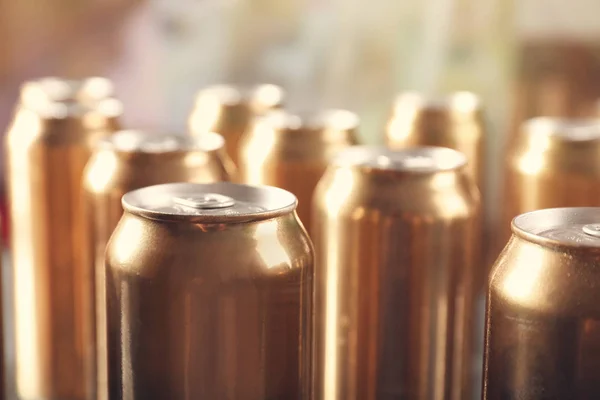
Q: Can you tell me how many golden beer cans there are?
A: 10